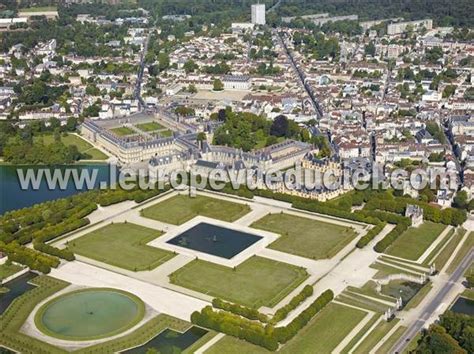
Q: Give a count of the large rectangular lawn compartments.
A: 4